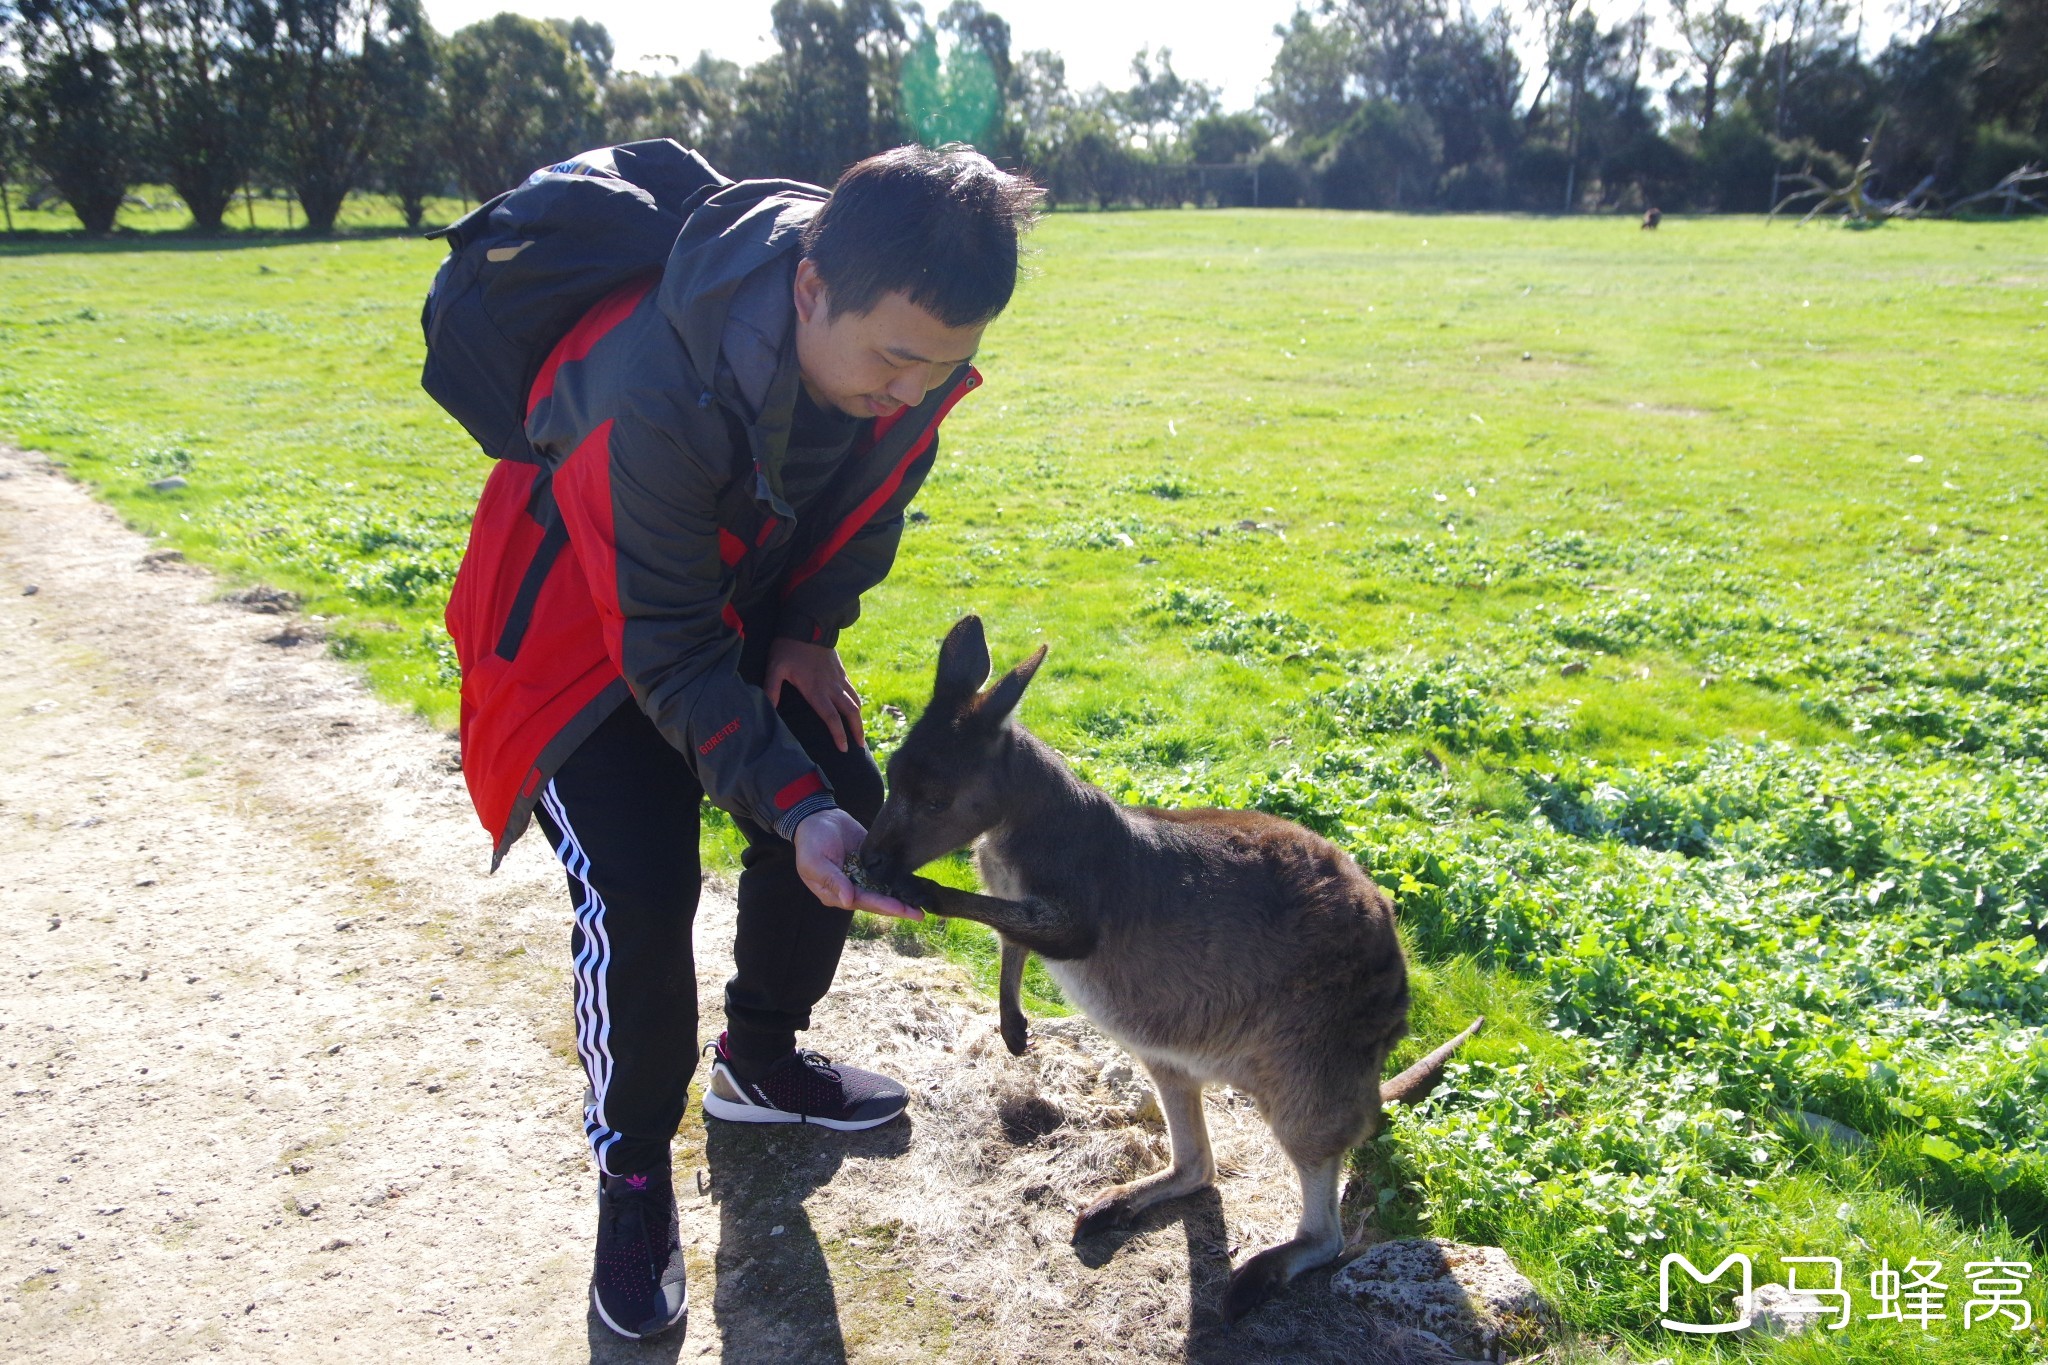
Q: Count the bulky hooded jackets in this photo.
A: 1